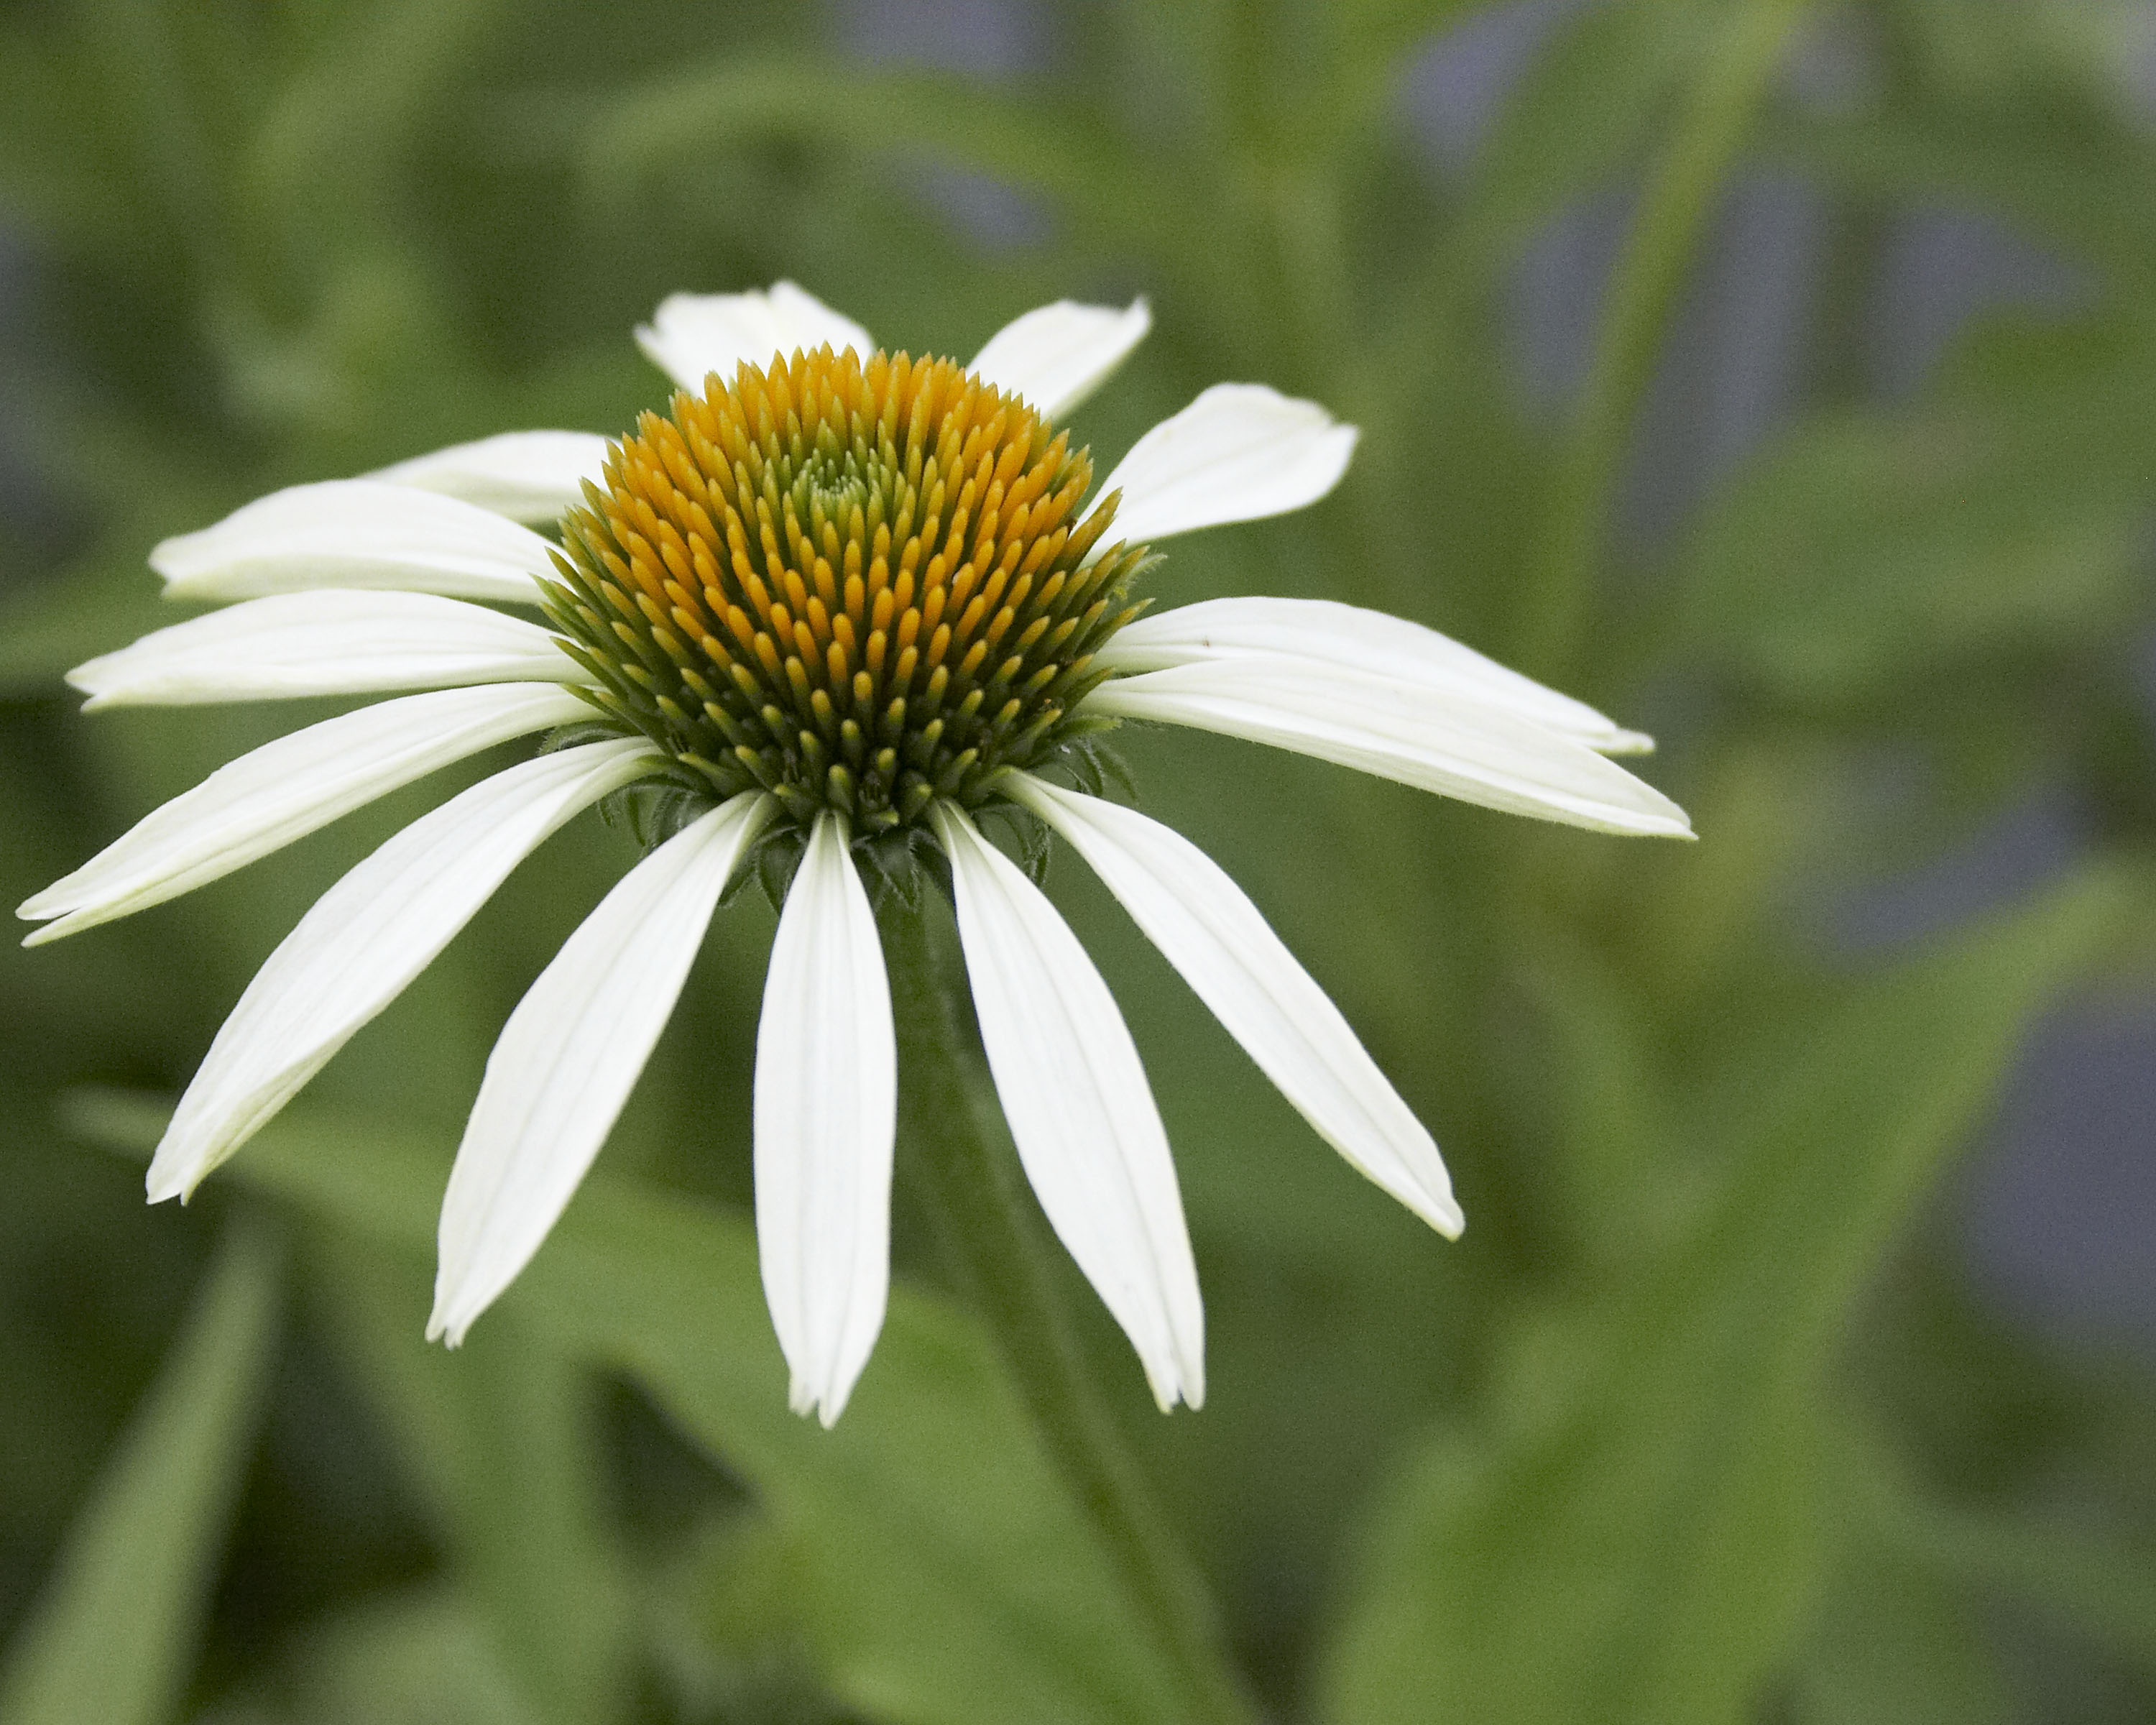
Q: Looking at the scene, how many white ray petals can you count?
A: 14